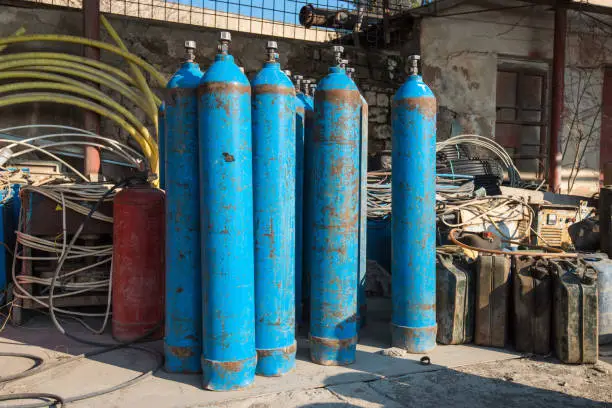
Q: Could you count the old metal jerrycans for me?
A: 4